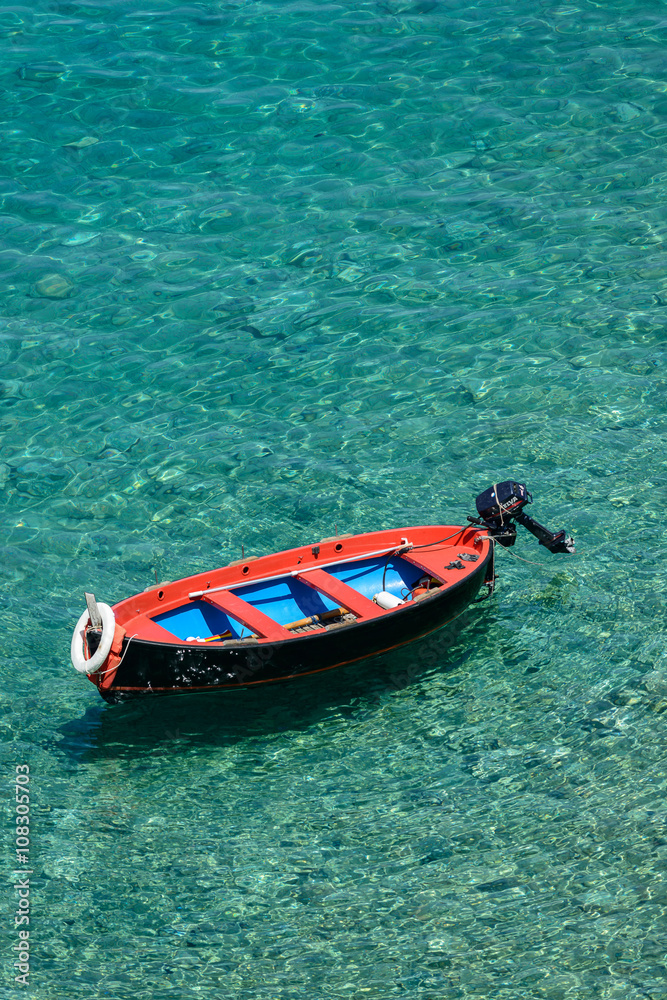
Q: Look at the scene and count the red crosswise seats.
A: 2